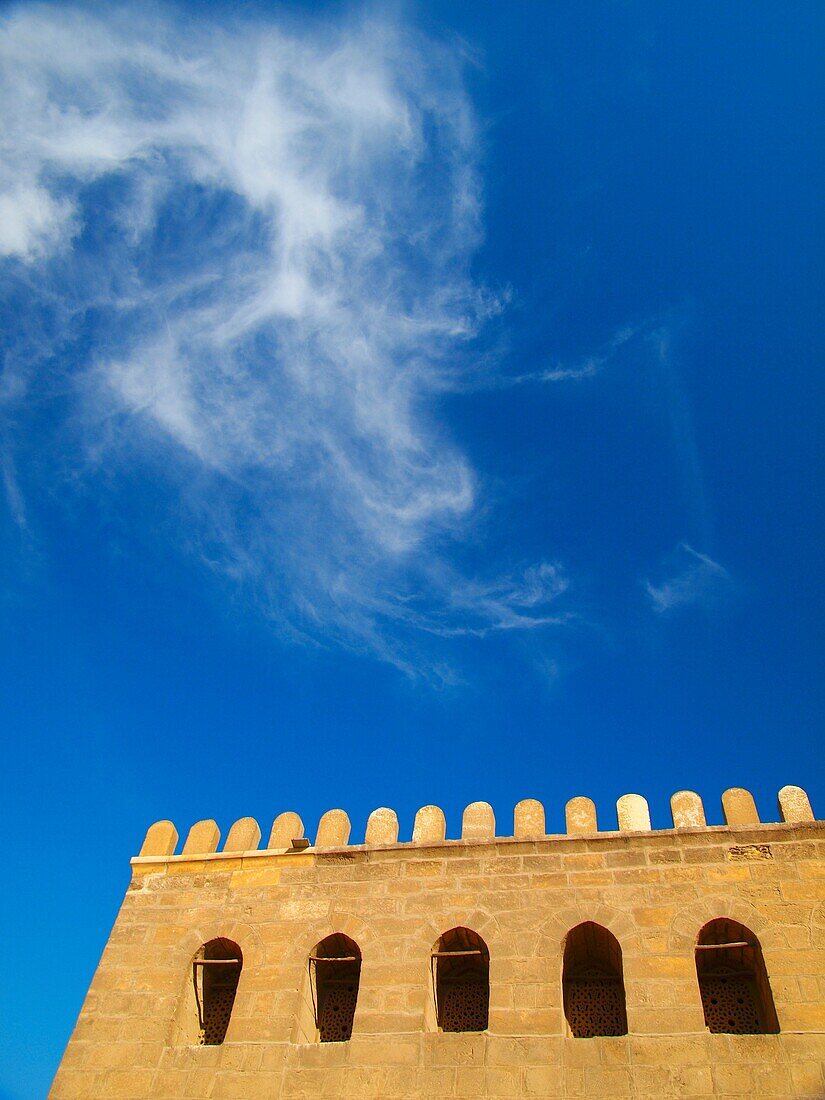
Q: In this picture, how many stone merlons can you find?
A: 14